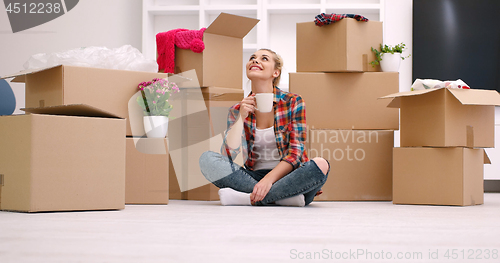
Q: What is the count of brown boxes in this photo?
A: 10